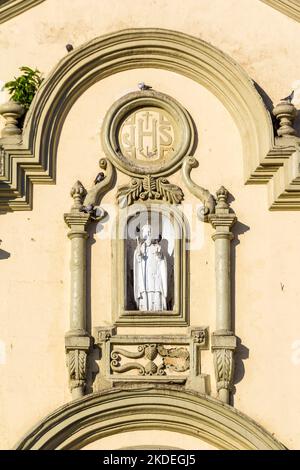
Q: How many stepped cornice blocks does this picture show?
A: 2